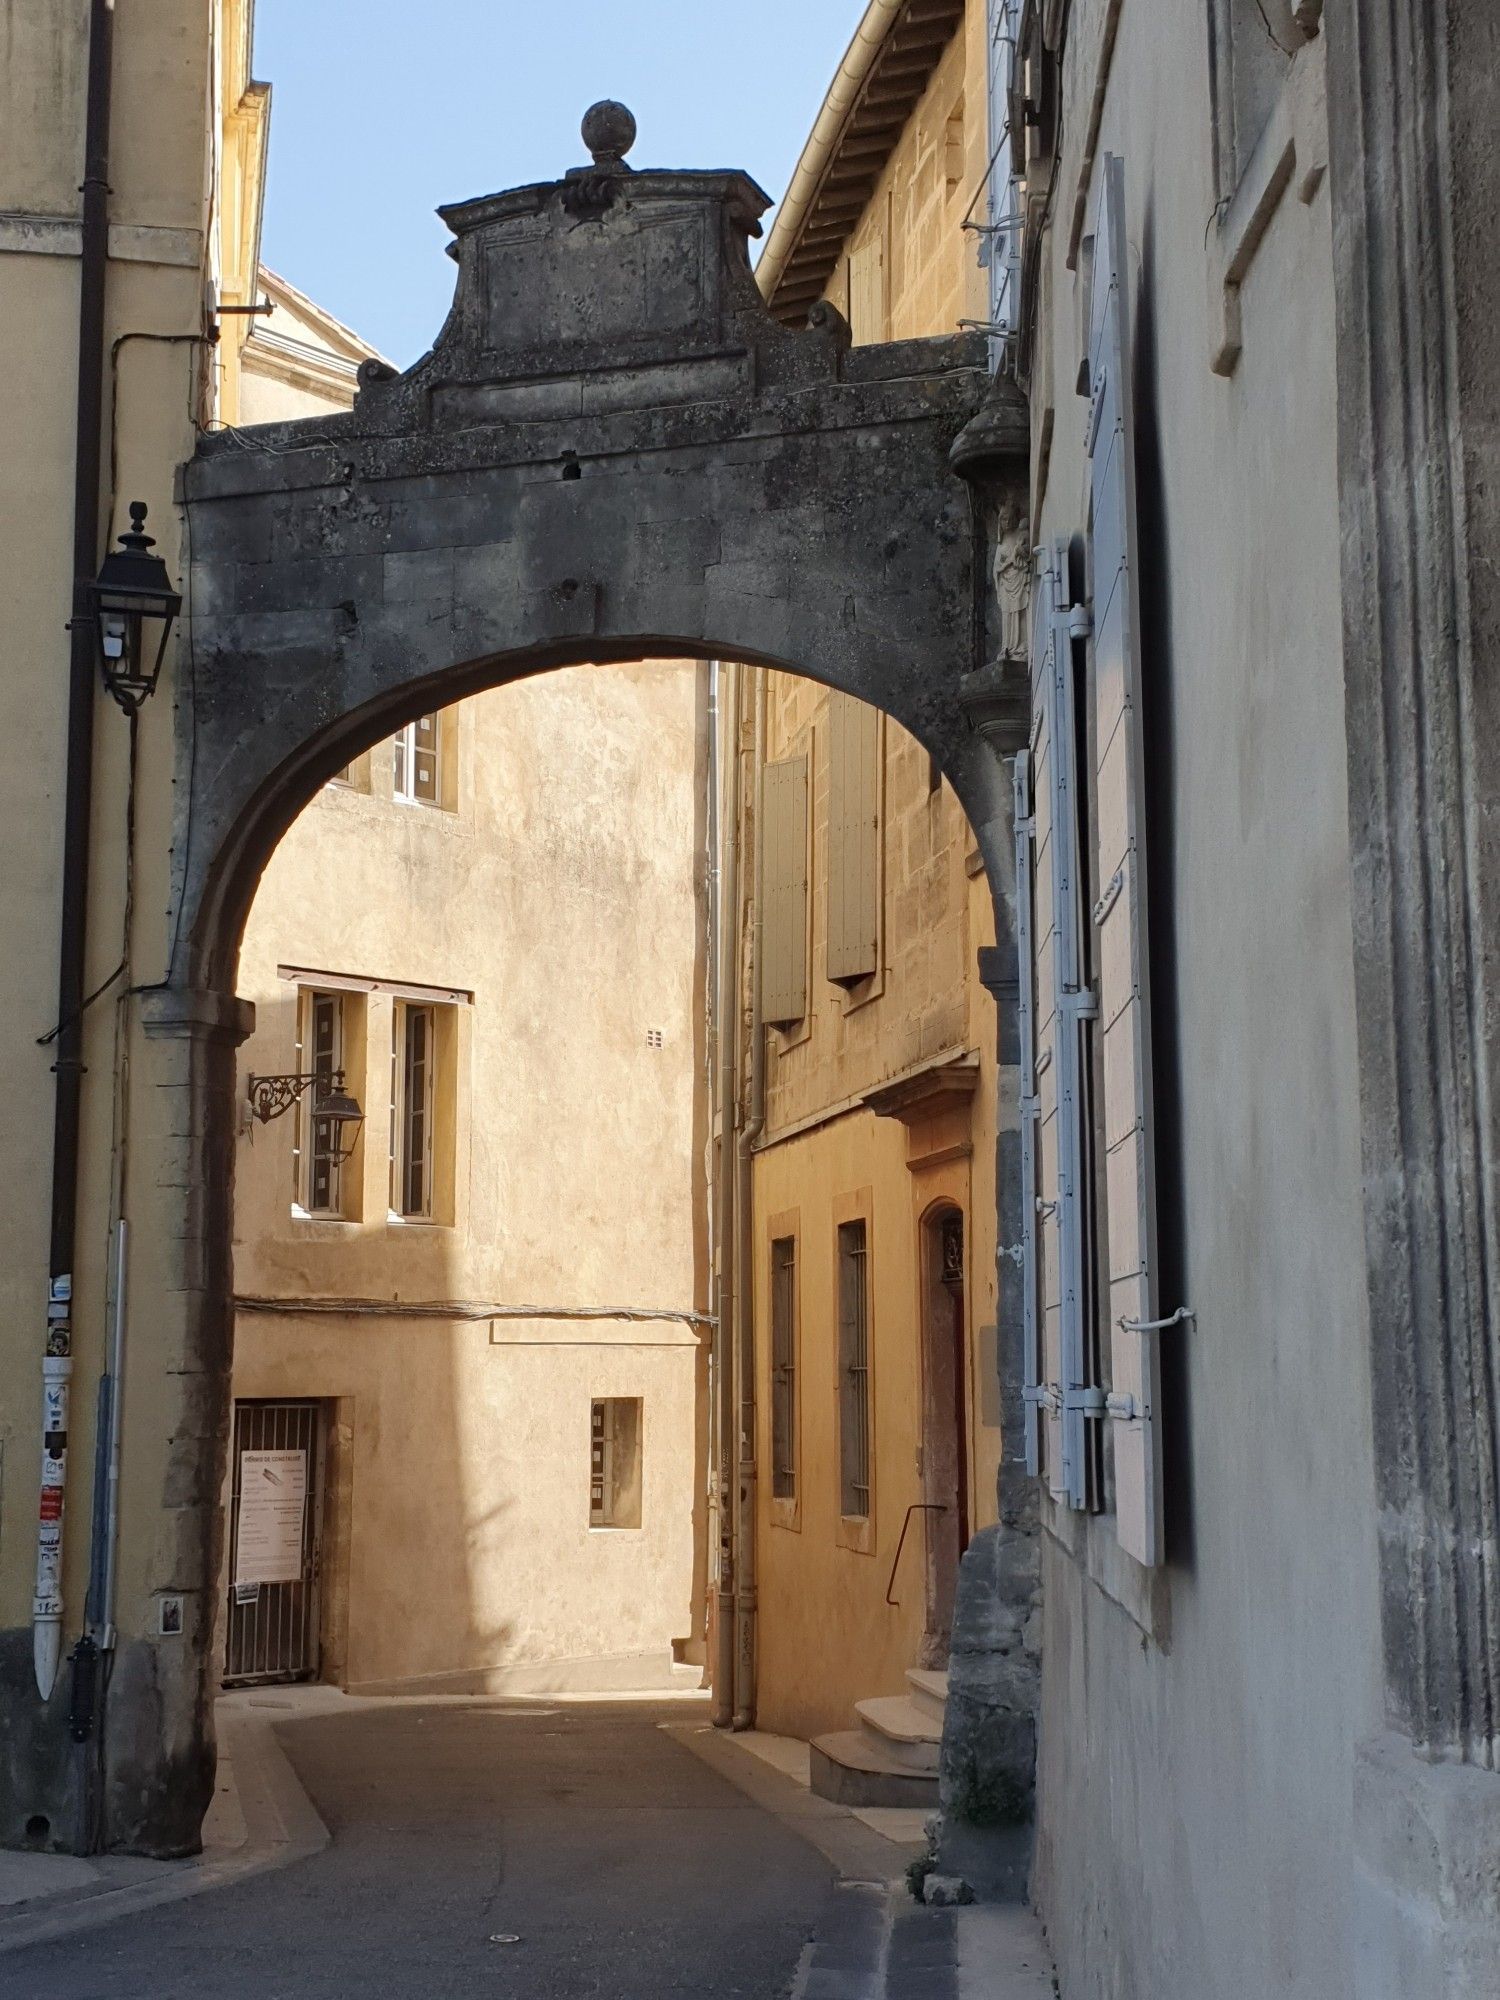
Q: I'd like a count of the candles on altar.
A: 0